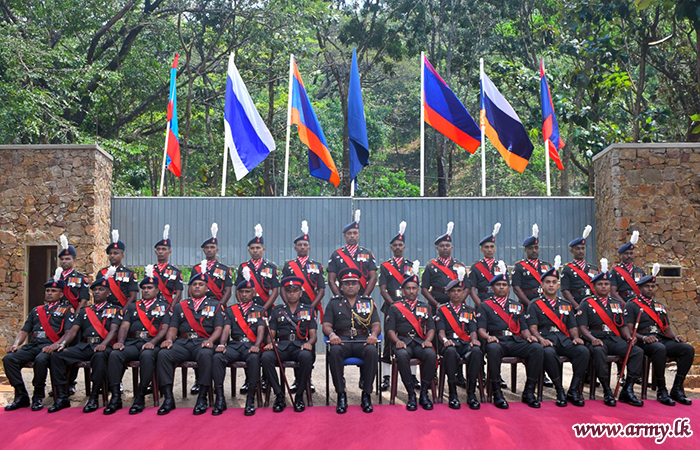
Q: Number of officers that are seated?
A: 13